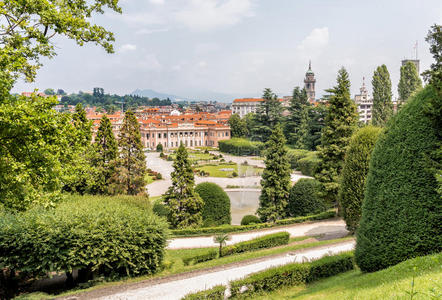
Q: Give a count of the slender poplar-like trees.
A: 2